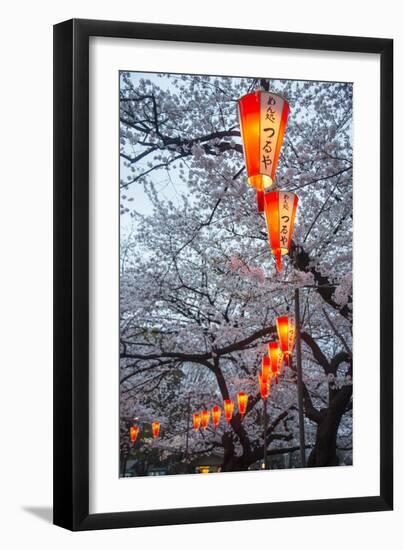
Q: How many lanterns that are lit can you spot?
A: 13